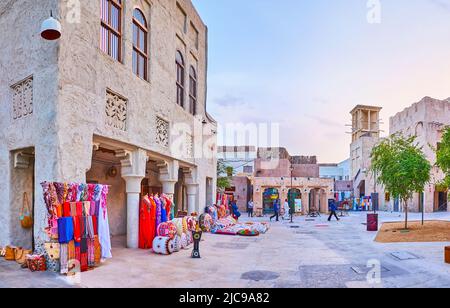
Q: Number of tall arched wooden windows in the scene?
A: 4